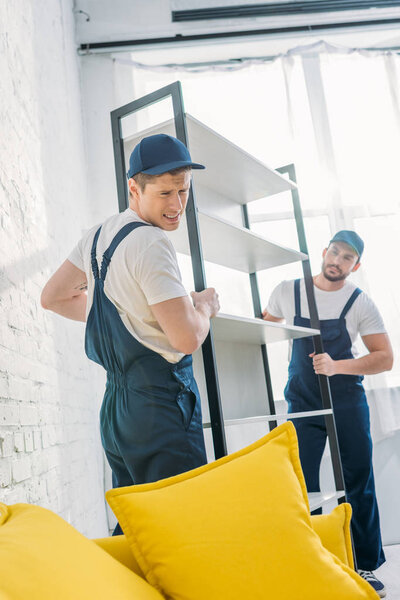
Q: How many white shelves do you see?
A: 5